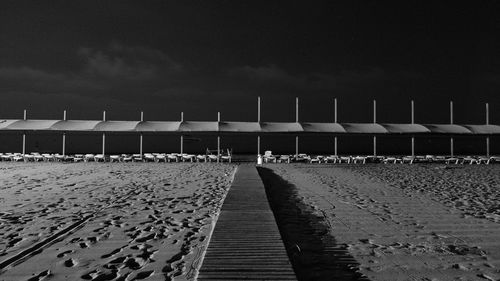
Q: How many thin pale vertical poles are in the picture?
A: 13